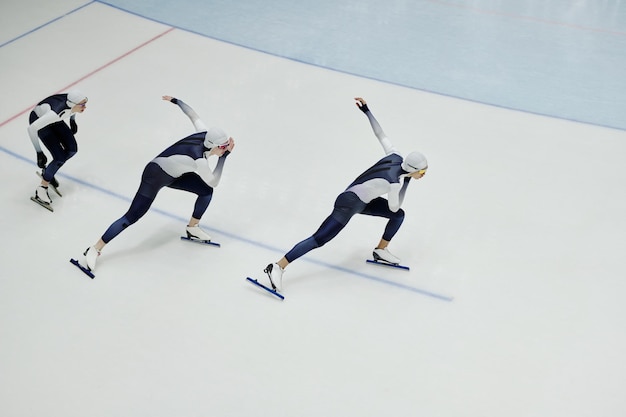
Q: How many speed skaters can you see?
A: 3